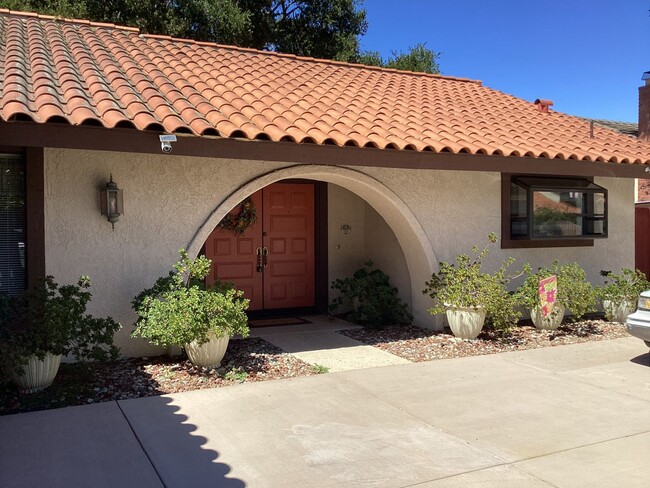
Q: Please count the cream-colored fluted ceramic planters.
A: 5